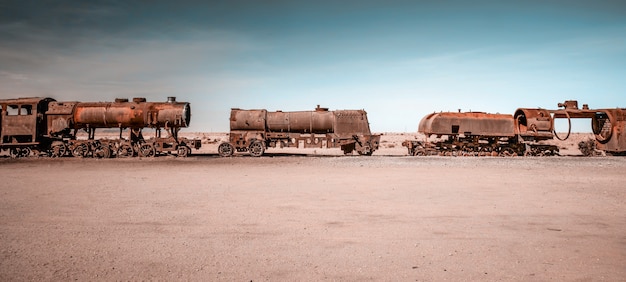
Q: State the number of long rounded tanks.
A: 3